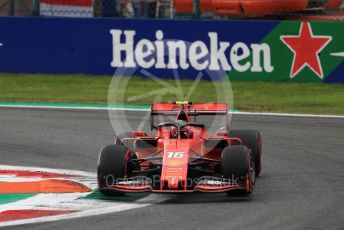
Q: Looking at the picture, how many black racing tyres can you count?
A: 4